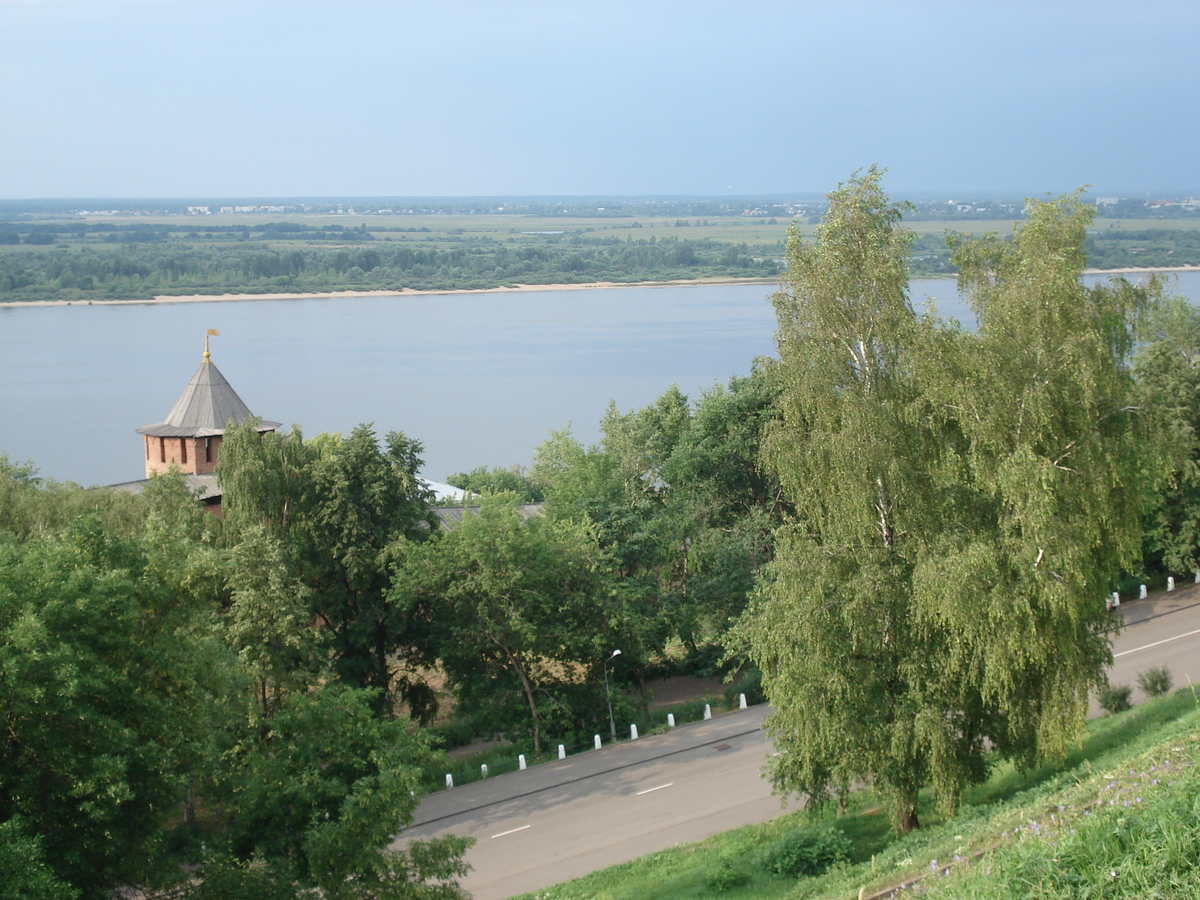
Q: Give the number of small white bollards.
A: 13